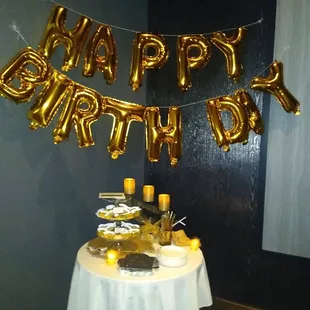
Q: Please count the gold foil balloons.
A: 13